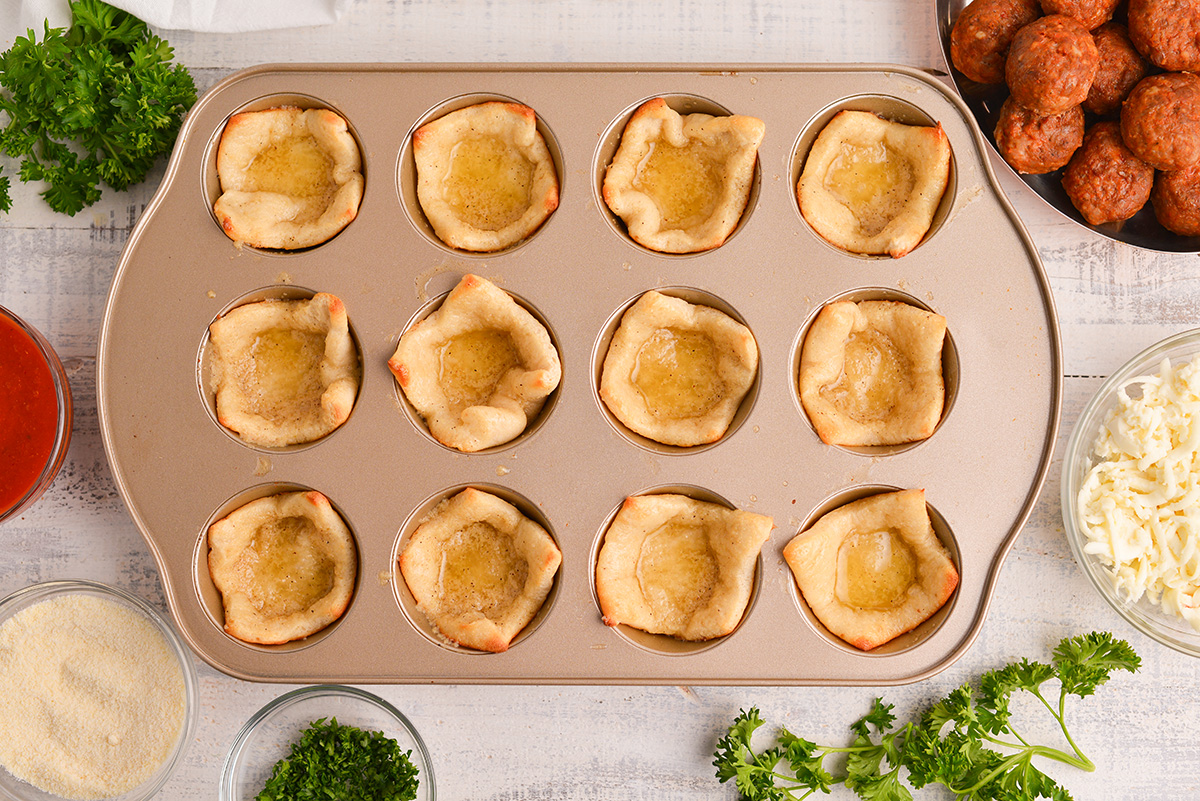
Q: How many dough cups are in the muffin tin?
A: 12